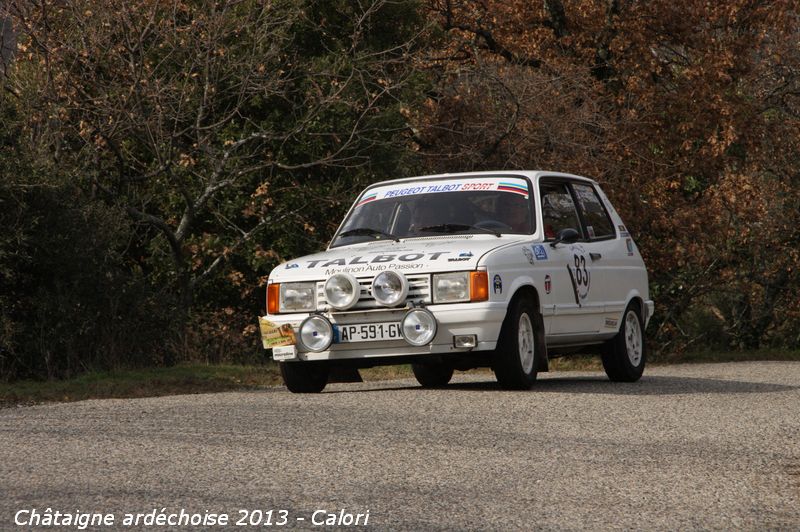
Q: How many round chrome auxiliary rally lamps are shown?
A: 4